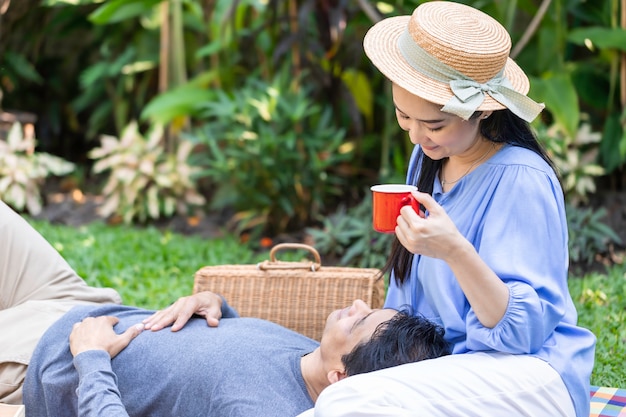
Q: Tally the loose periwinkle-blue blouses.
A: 1